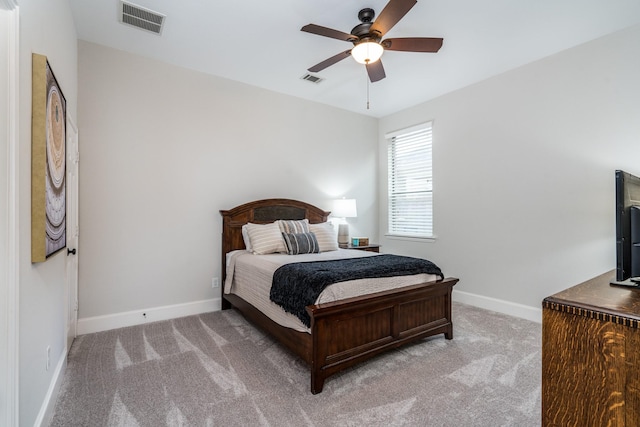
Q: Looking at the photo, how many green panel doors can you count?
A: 0